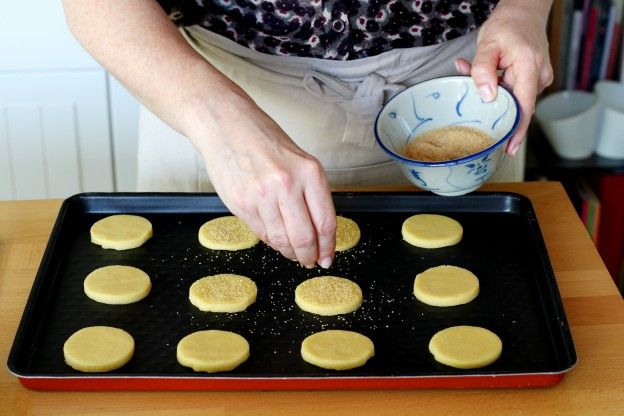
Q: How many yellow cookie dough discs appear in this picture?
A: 12